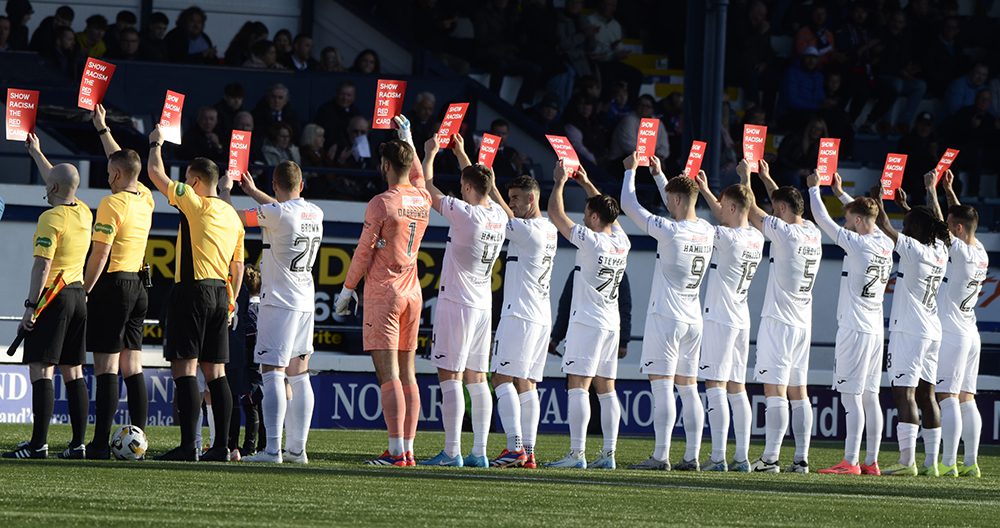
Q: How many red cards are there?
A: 14